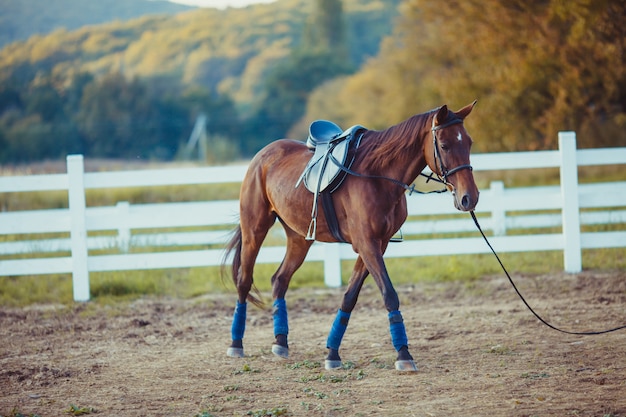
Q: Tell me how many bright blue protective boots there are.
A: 4